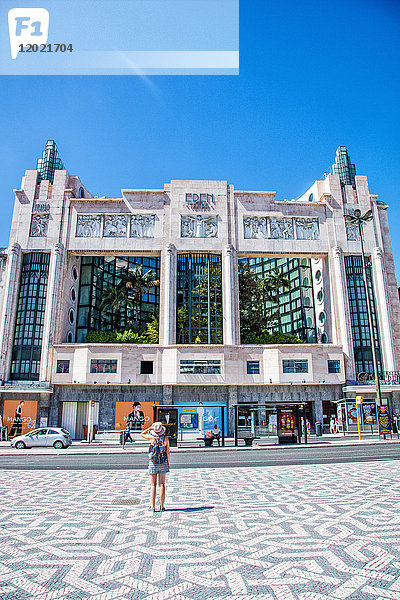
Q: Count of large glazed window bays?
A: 5